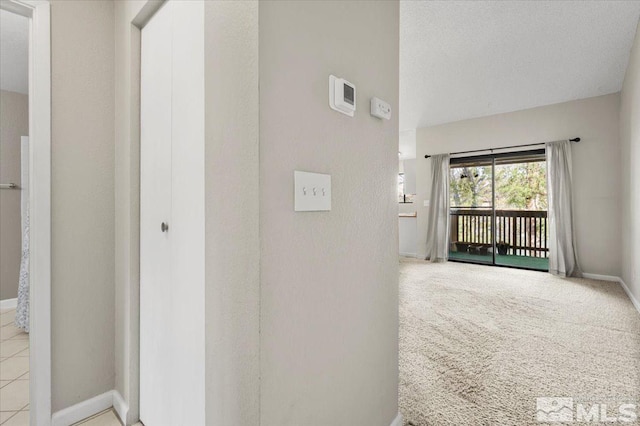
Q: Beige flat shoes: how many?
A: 0